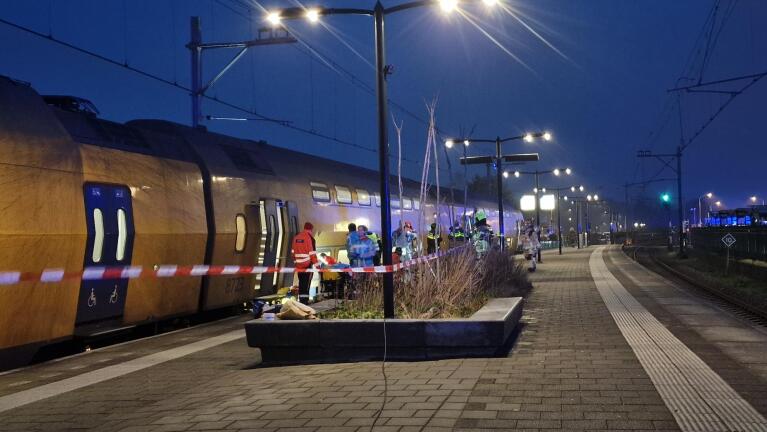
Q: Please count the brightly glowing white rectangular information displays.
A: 2